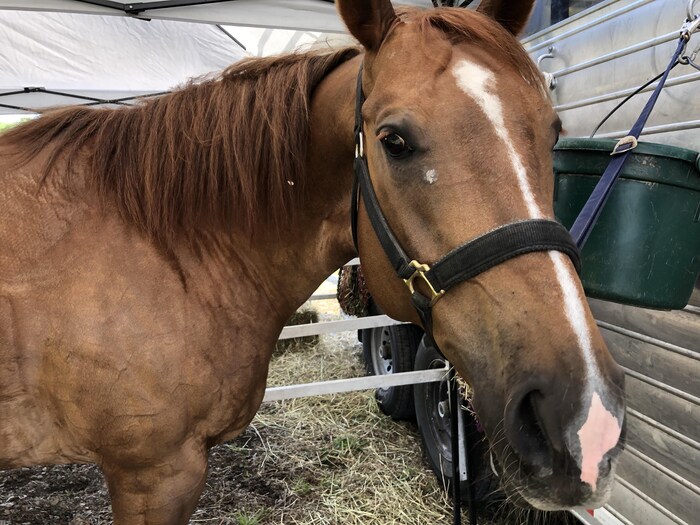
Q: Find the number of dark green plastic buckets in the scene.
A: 1